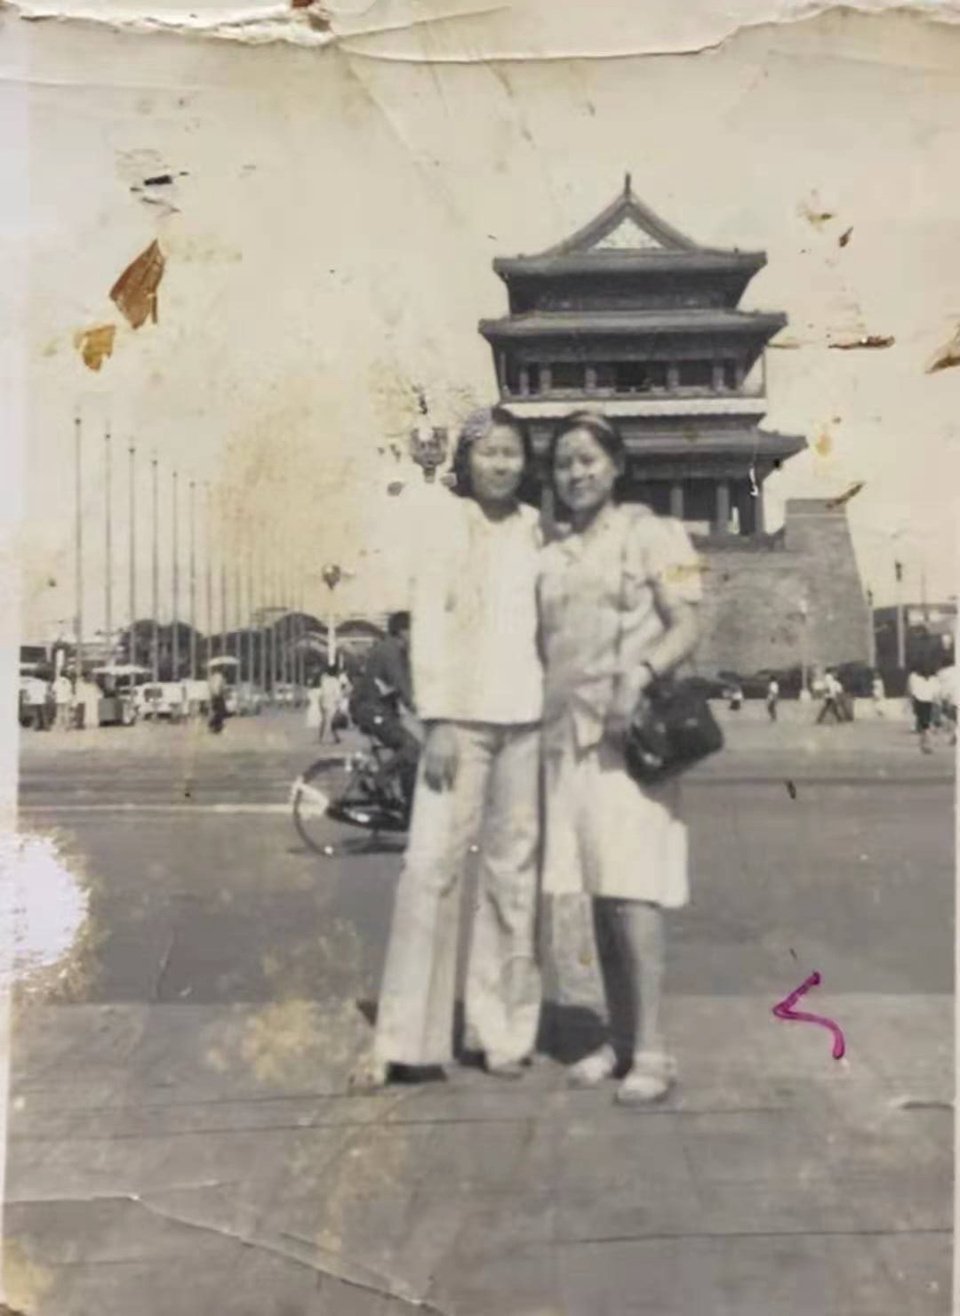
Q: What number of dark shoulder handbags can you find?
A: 1